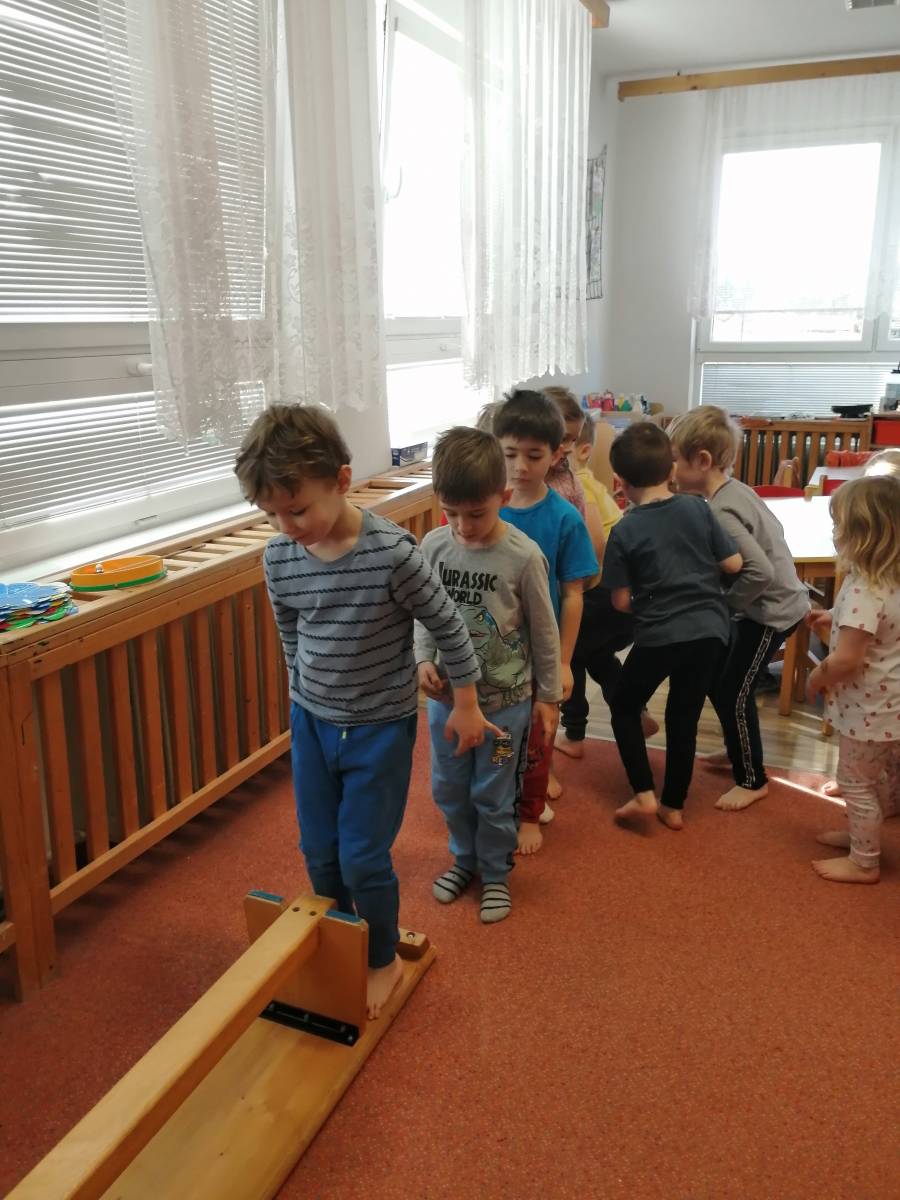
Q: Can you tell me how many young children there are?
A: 10